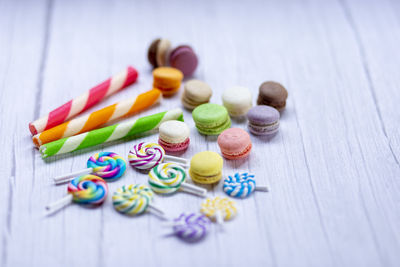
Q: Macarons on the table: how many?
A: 11